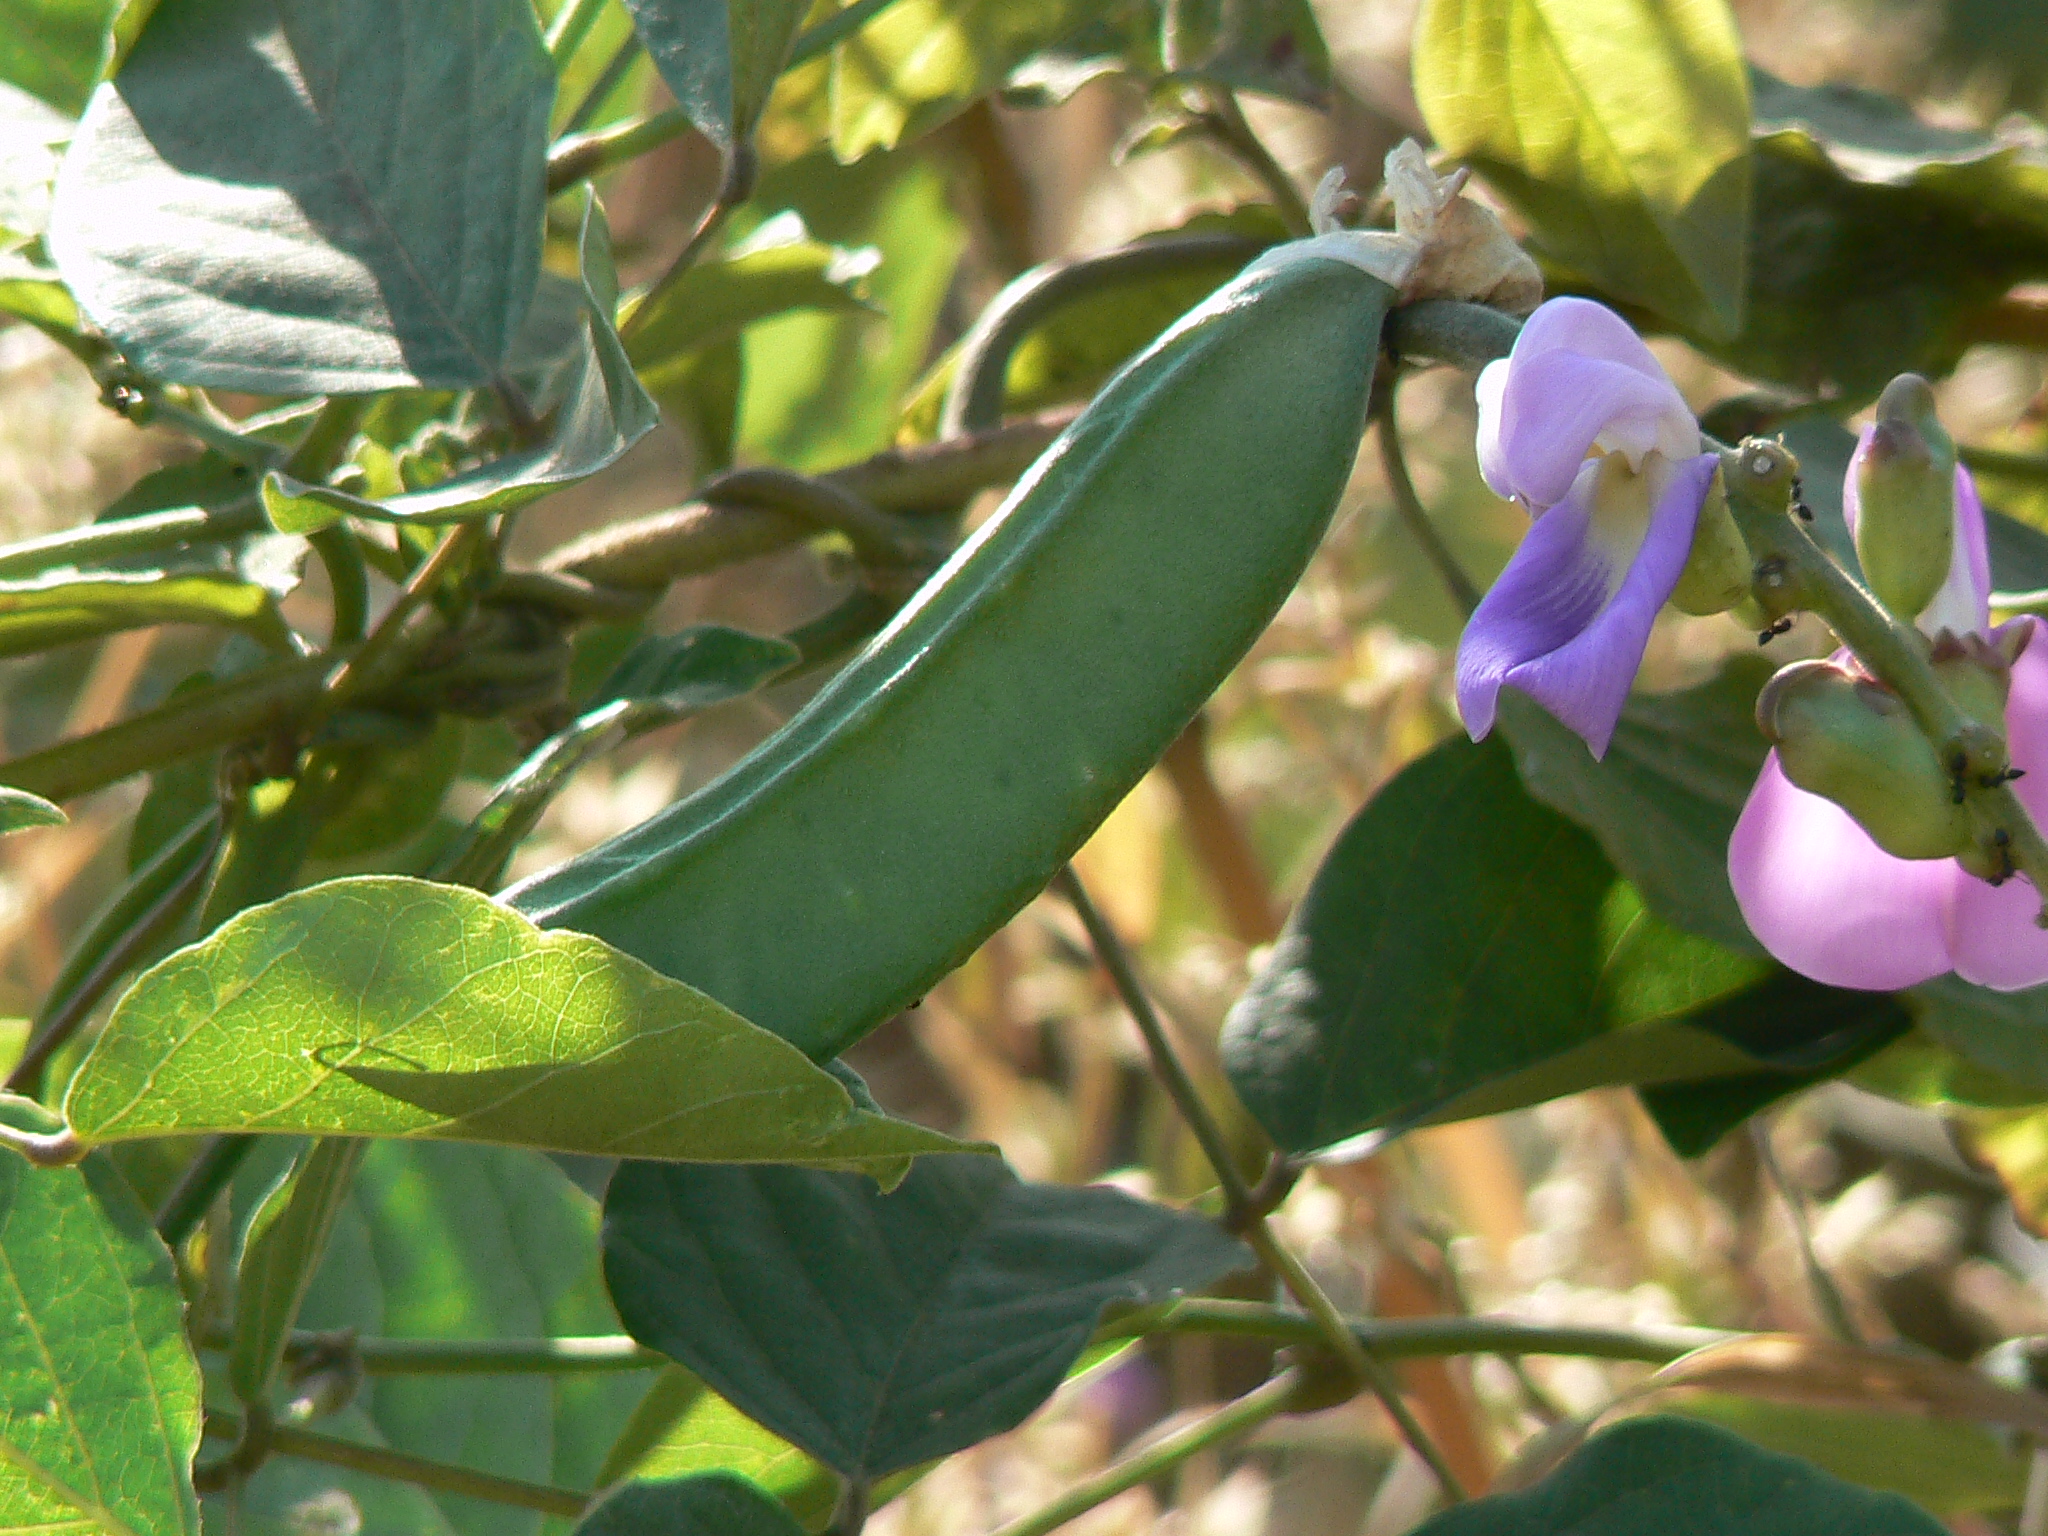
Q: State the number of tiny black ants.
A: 5